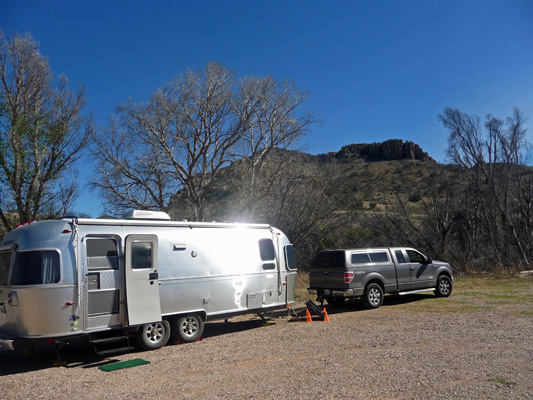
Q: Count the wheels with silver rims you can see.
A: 4